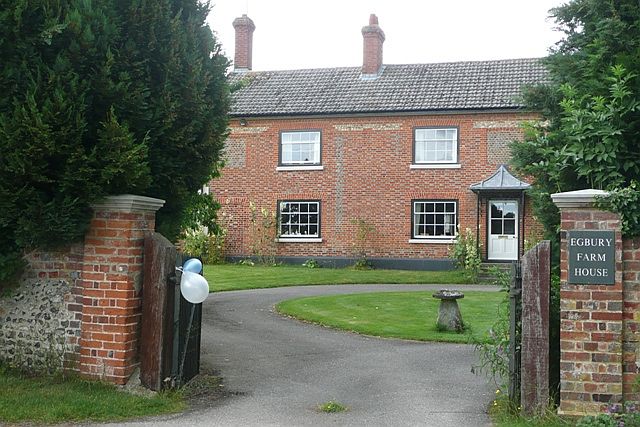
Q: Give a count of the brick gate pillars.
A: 2